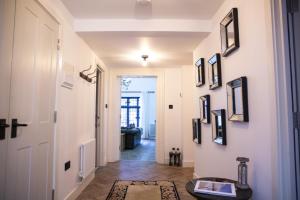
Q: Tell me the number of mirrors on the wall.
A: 7